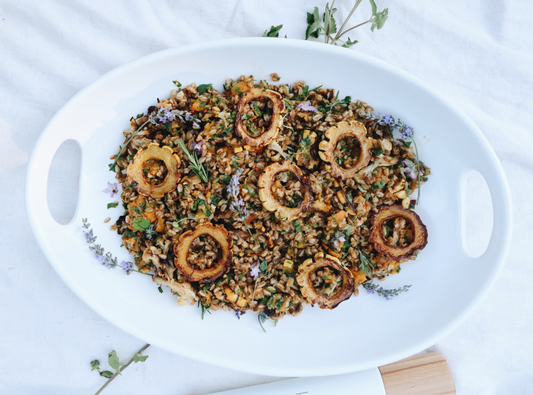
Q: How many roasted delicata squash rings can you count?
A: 7